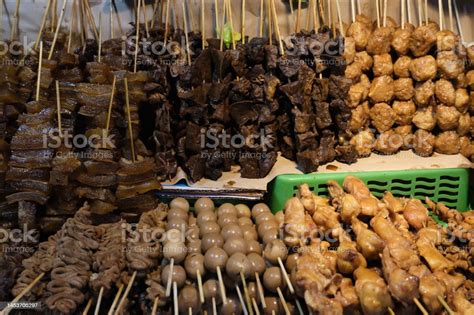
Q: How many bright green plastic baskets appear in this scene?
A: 1